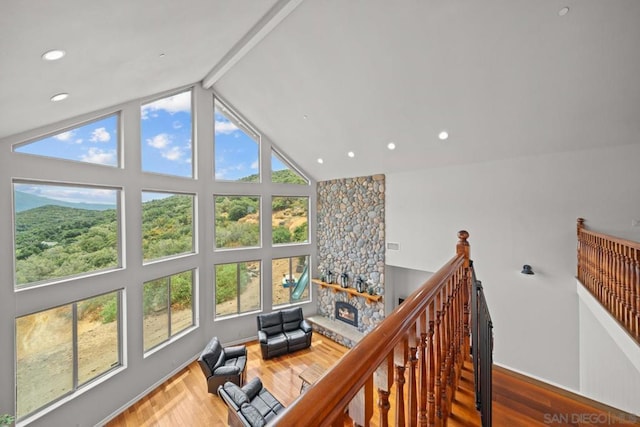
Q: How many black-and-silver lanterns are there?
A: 3